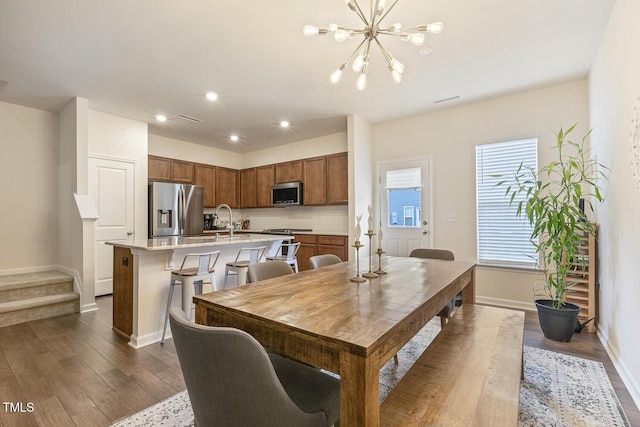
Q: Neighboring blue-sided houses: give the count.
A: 1